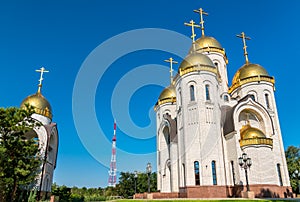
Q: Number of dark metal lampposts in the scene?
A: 3